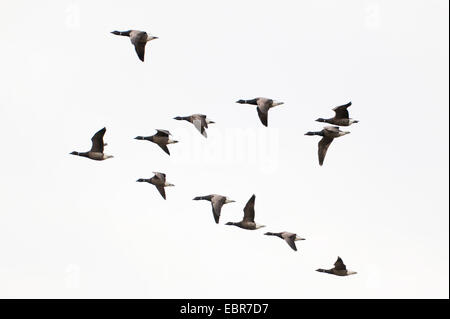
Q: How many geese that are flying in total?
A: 12